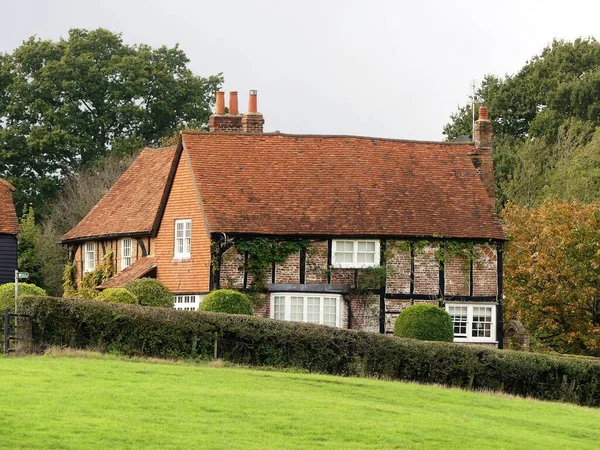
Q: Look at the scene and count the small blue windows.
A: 0